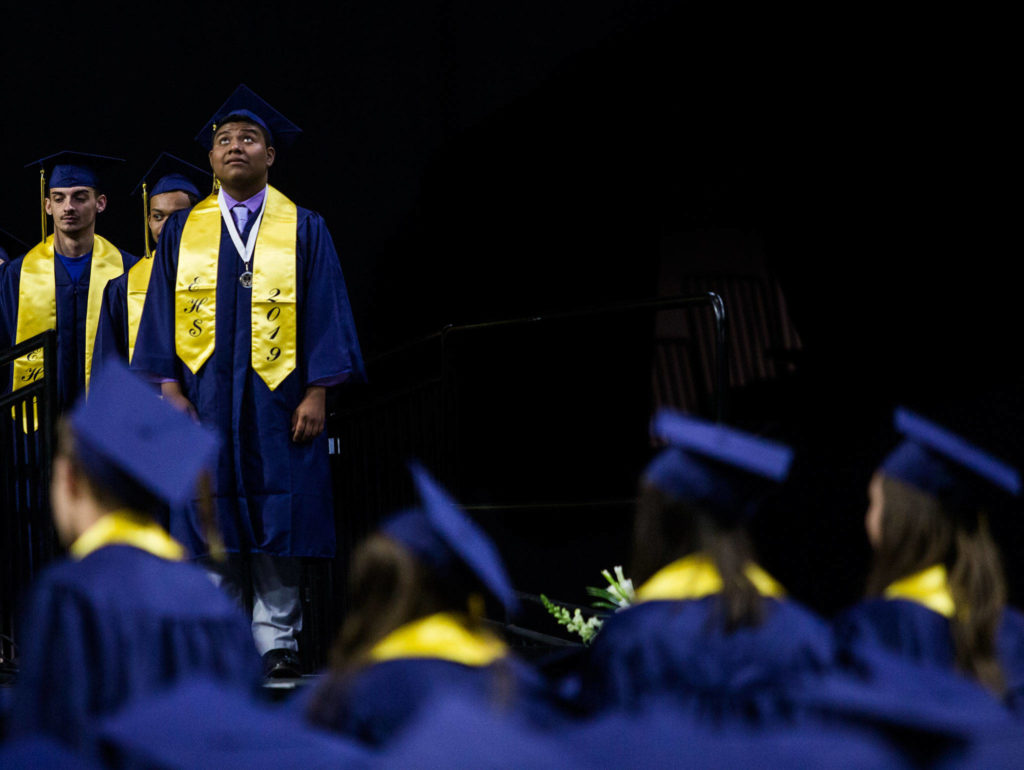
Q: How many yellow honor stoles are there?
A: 7